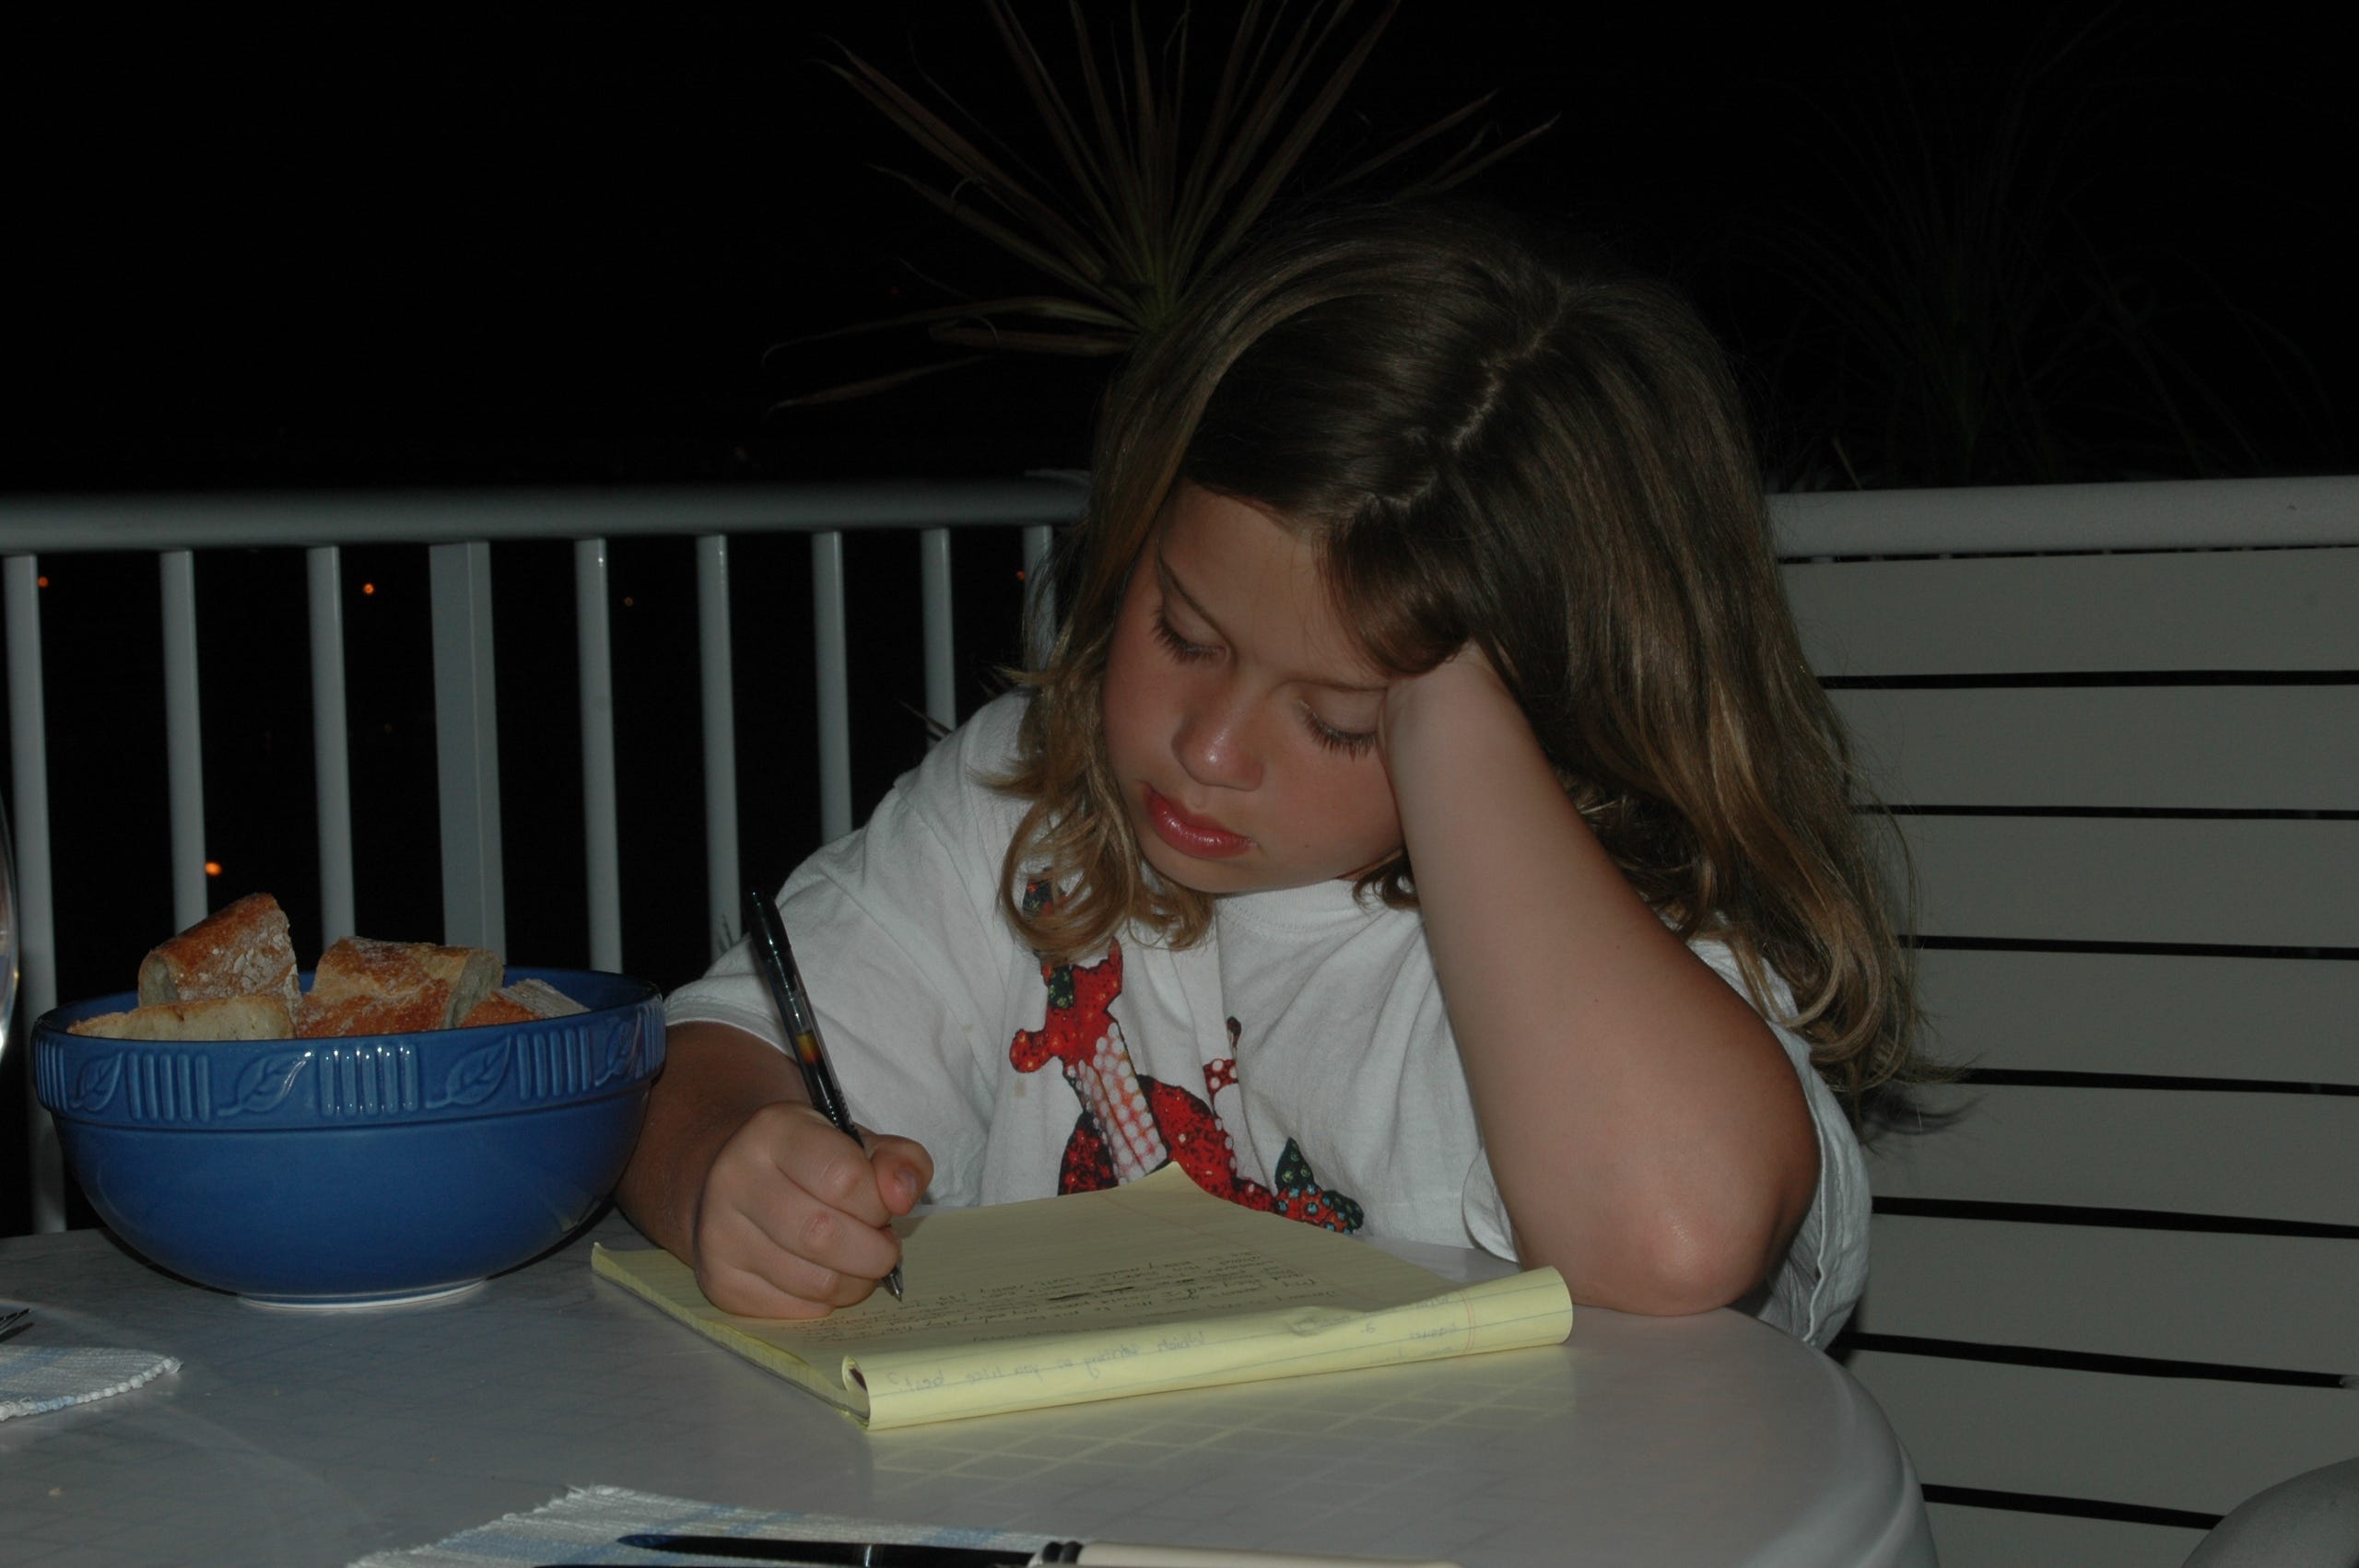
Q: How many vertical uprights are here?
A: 9